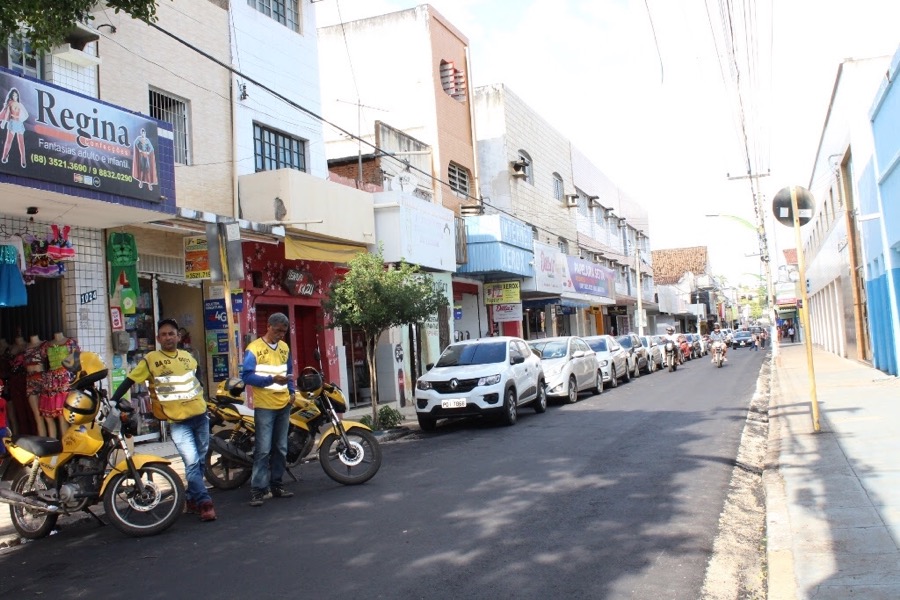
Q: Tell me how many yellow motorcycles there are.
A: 2